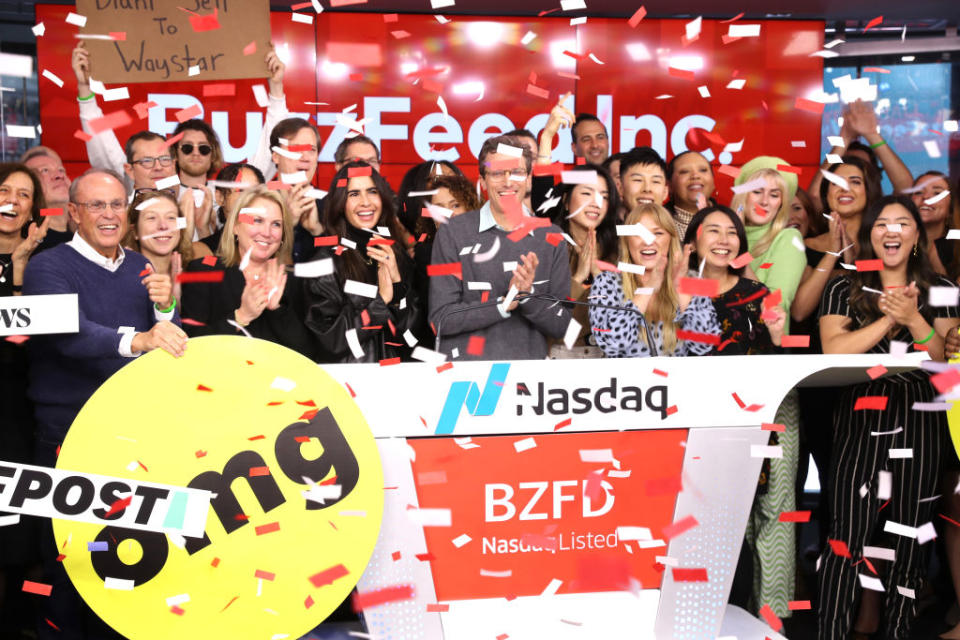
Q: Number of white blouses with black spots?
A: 1